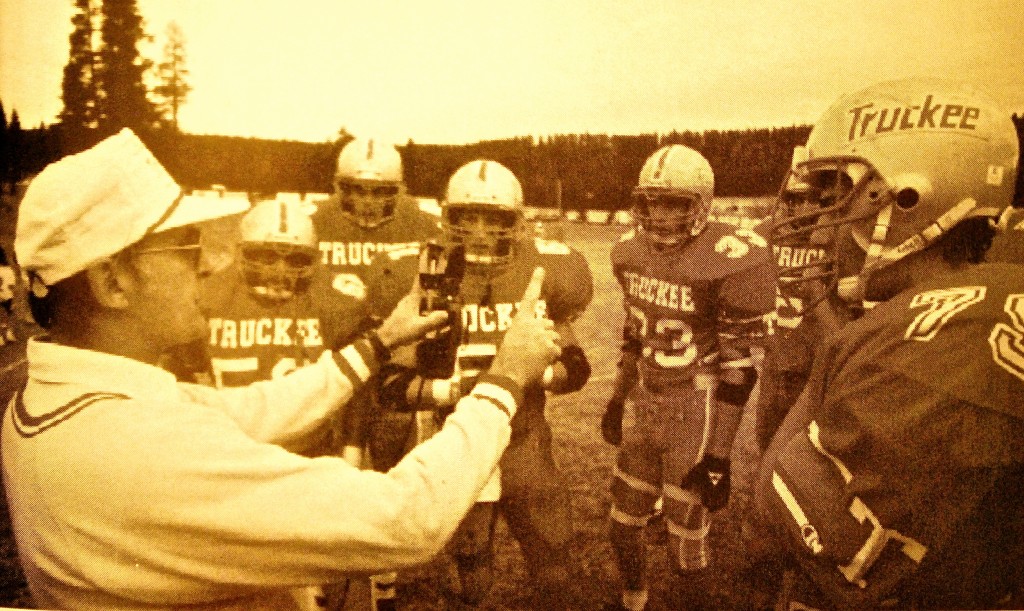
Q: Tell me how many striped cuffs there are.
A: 2